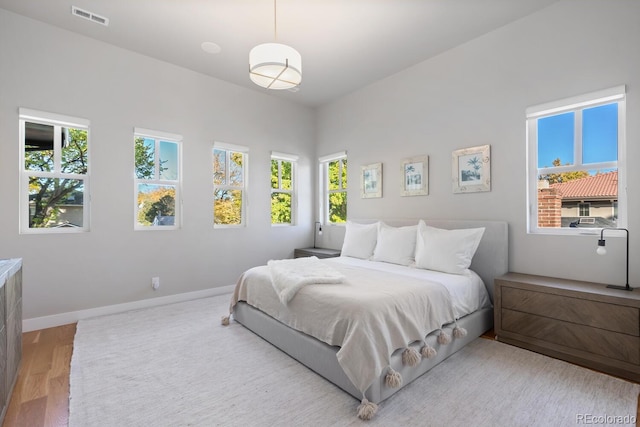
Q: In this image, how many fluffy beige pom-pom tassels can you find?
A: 7